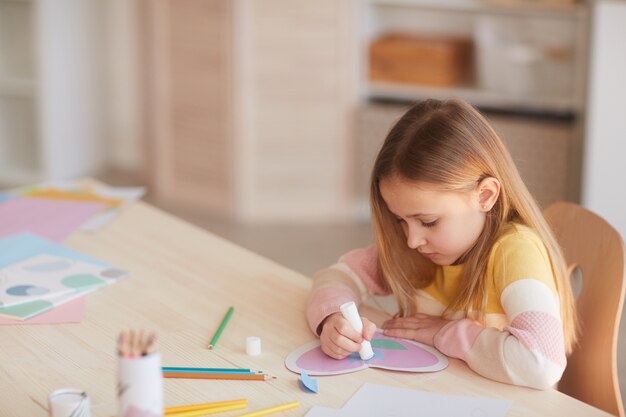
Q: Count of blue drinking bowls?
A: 0